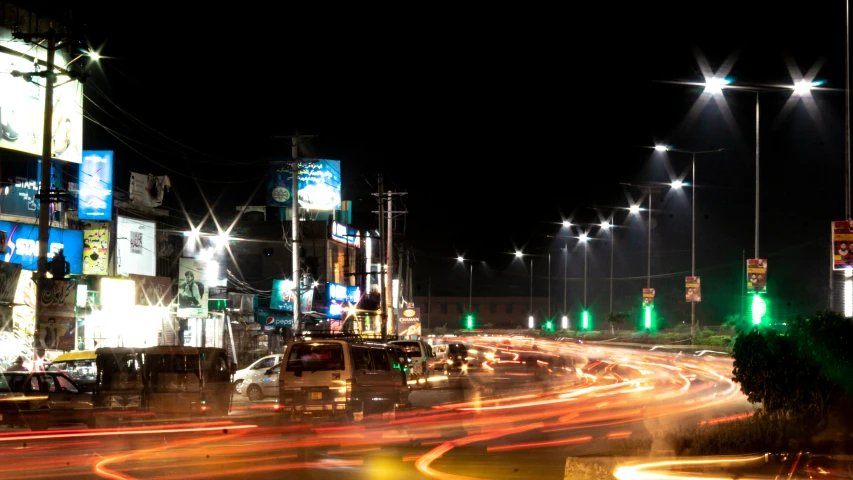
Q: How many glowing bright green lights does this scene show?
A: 5